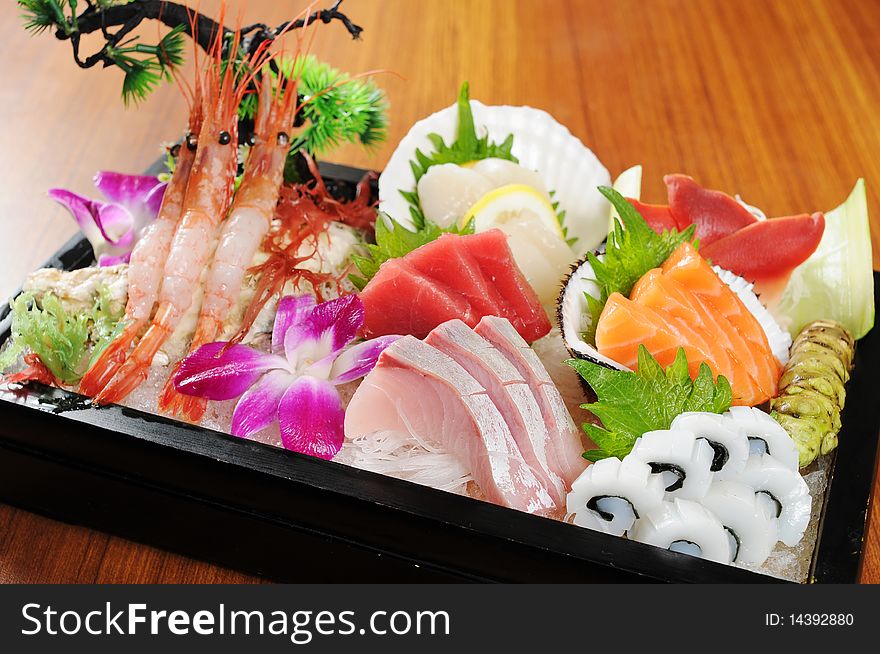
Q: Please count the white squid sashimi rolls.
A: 7